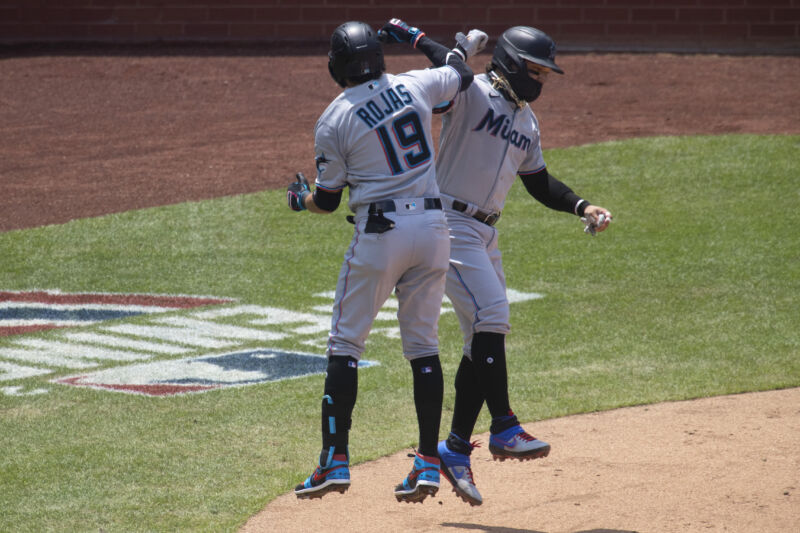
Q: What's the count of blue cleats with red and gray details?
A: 2